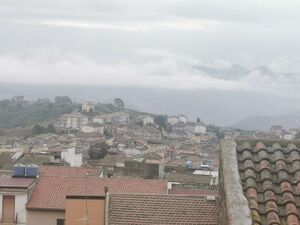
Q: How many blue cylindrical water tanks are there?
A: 2